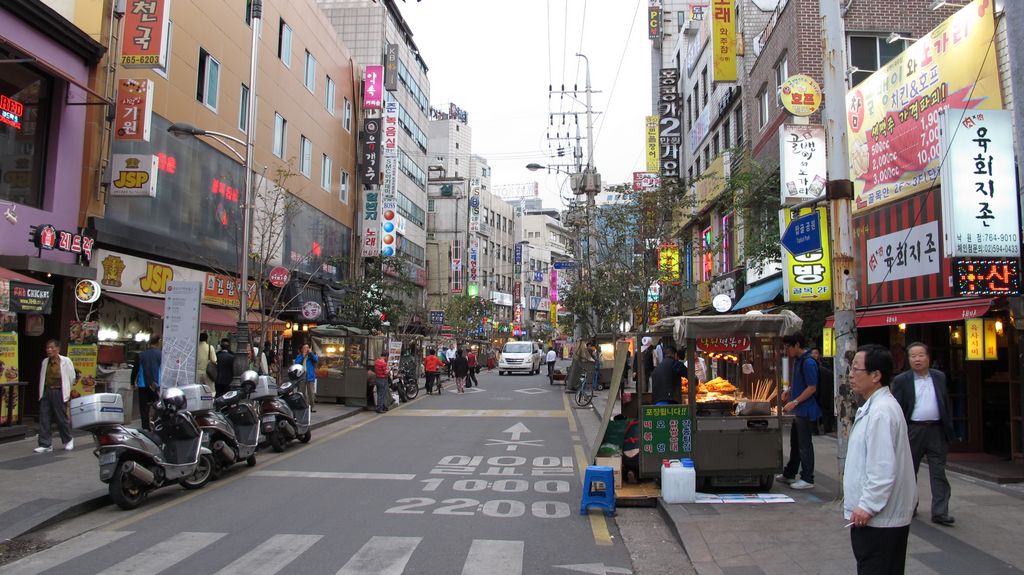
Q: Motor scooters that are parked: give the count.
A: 3